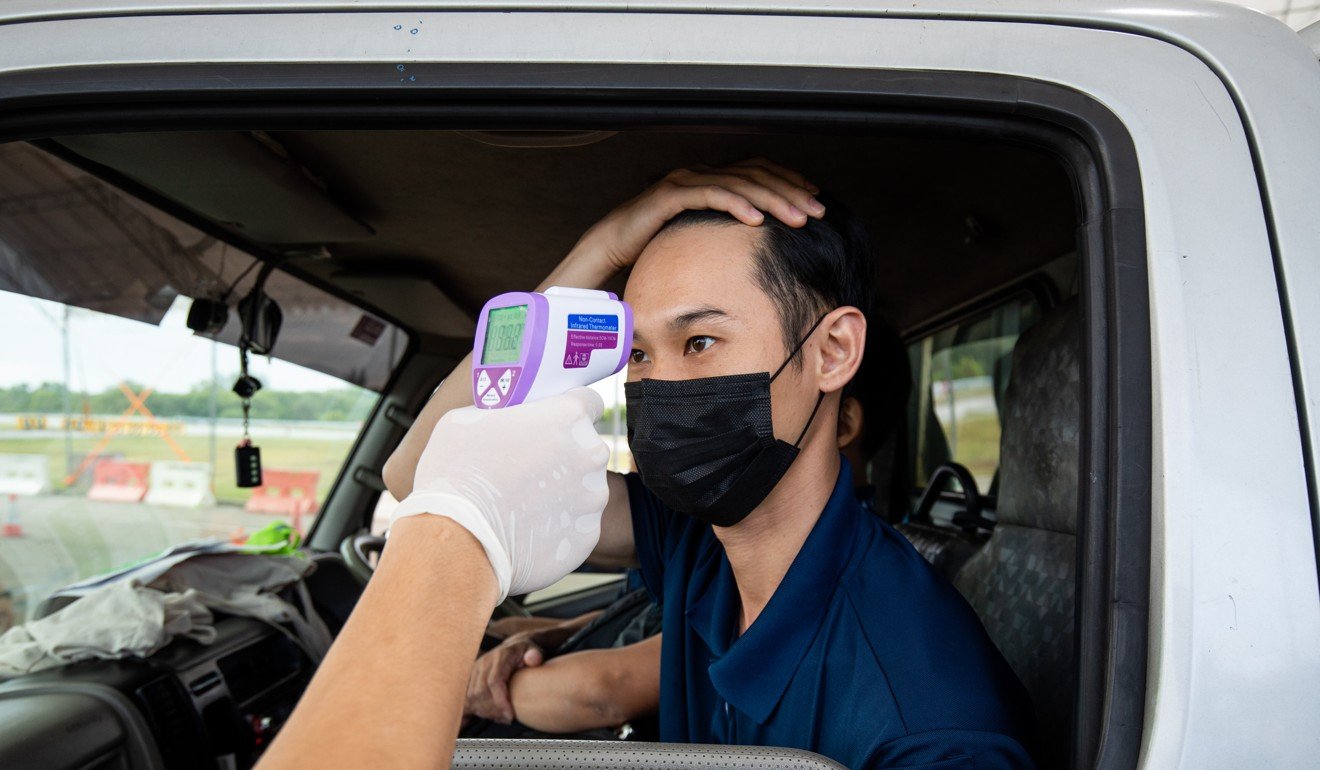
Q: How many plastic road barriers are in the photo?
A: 4